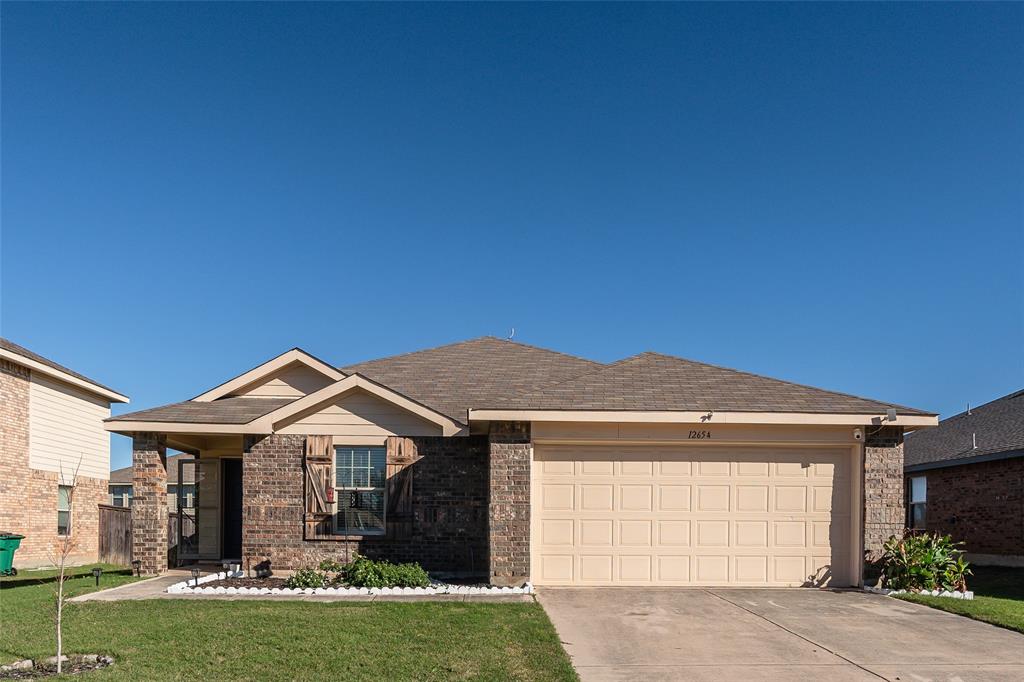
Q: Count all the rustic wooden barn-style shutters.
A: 2